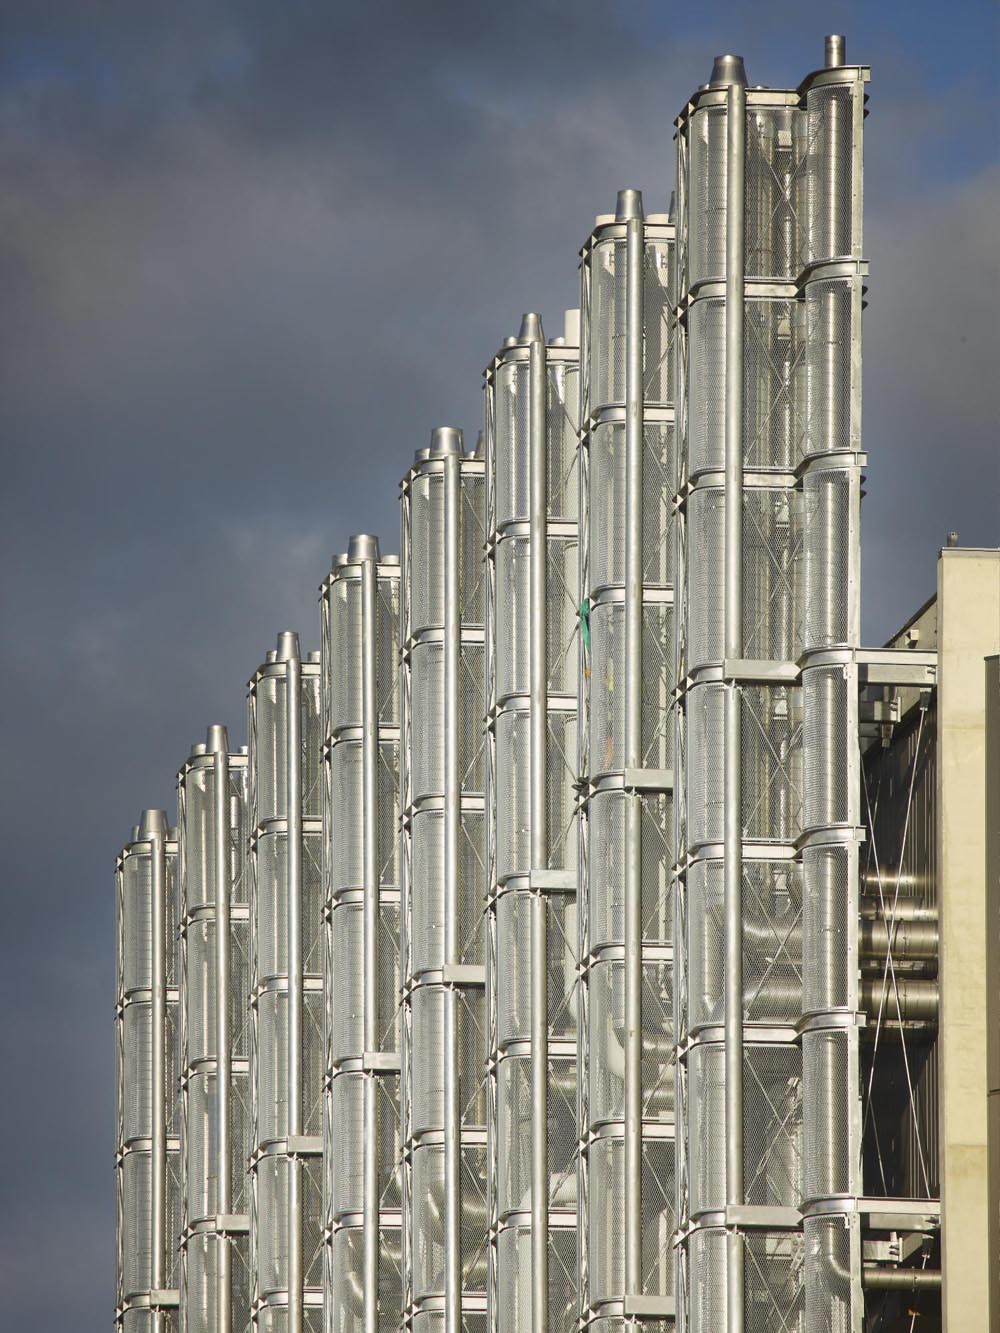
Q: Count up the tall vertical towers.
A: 8